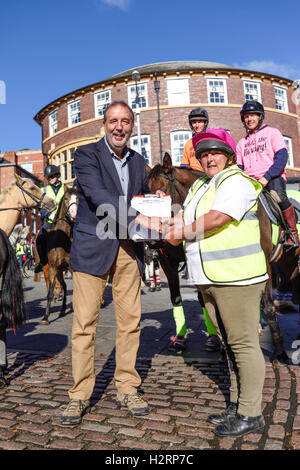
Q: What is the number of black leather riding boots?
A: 2